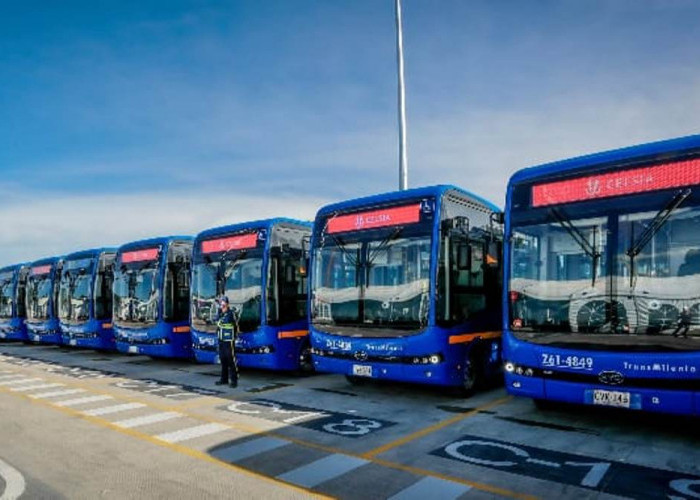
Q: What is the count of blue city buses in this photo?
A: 7